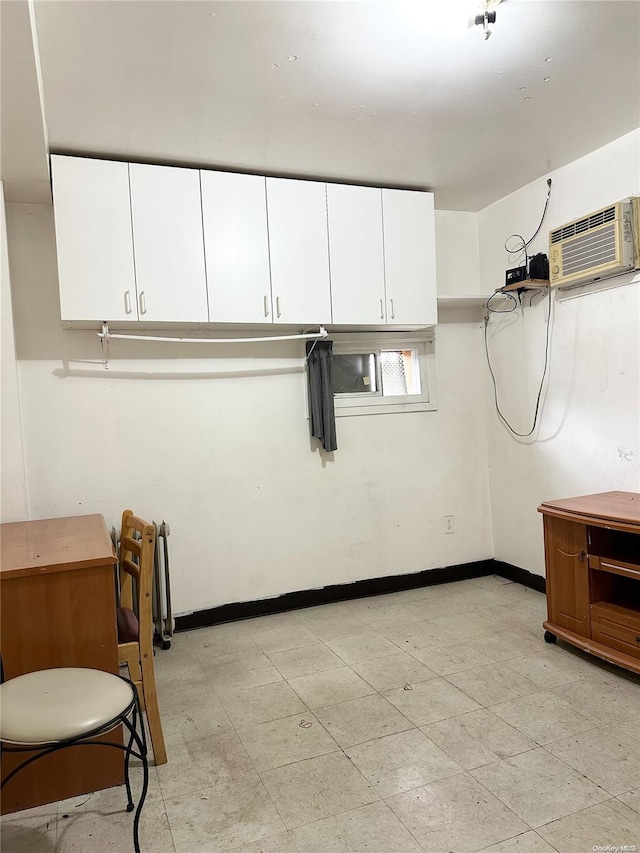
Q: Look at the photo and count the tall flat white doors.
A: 6